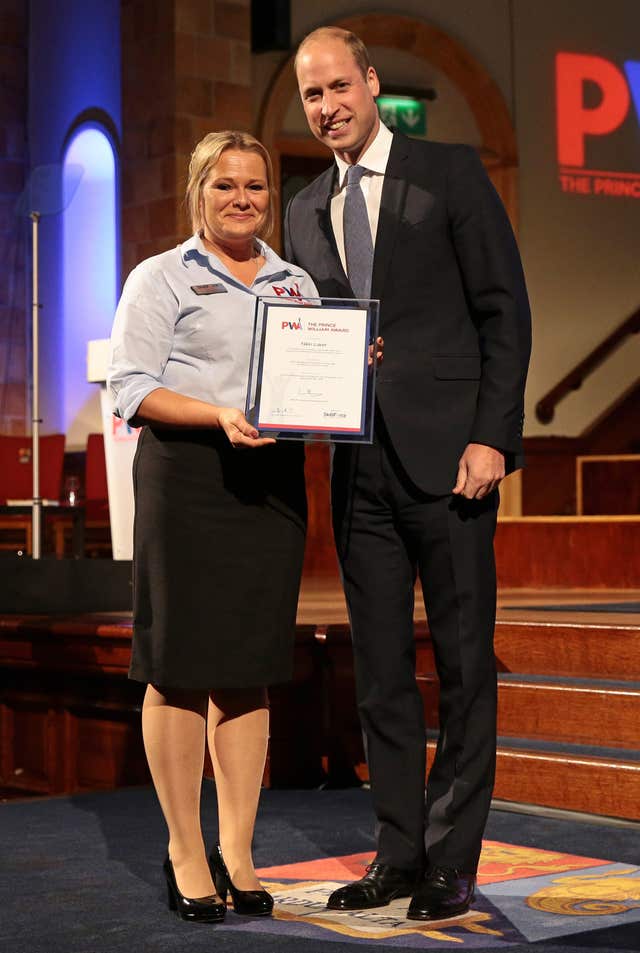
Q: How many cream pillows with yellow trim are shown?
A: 0